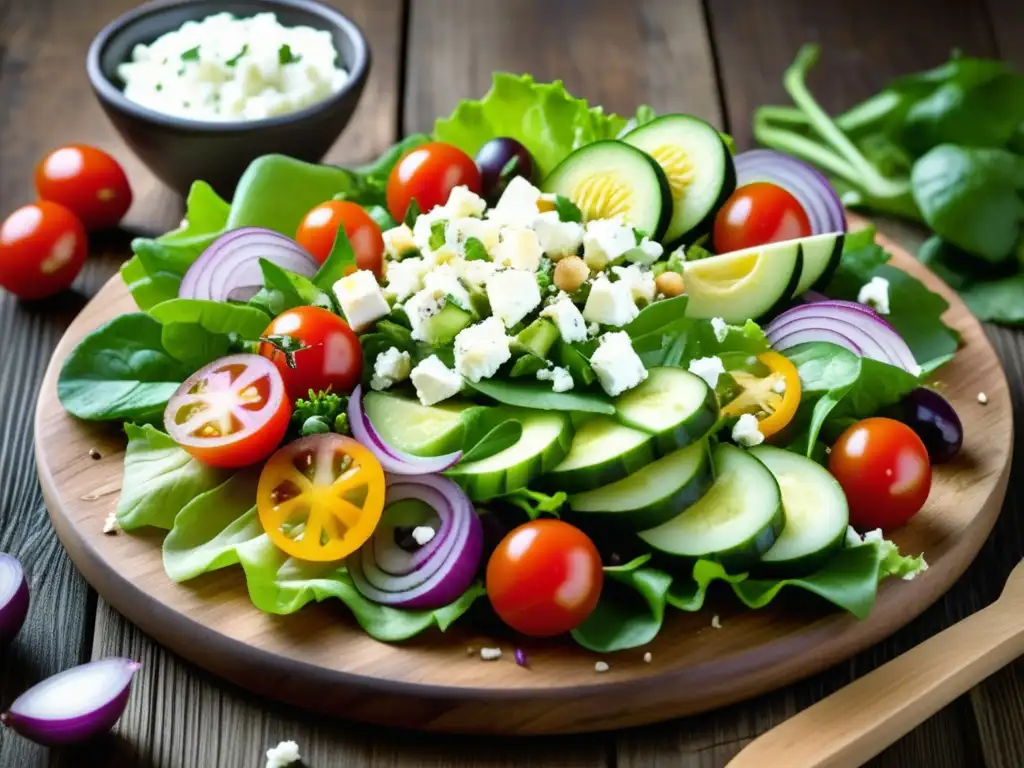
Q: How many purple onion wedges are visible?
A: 2